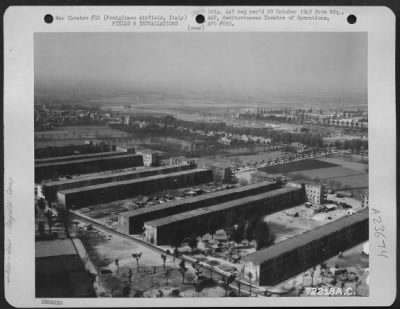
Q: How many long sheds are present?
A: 7